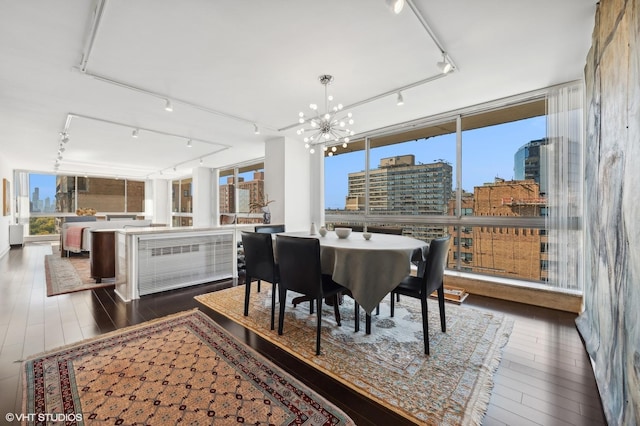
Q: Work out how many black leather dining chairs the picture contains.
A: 6